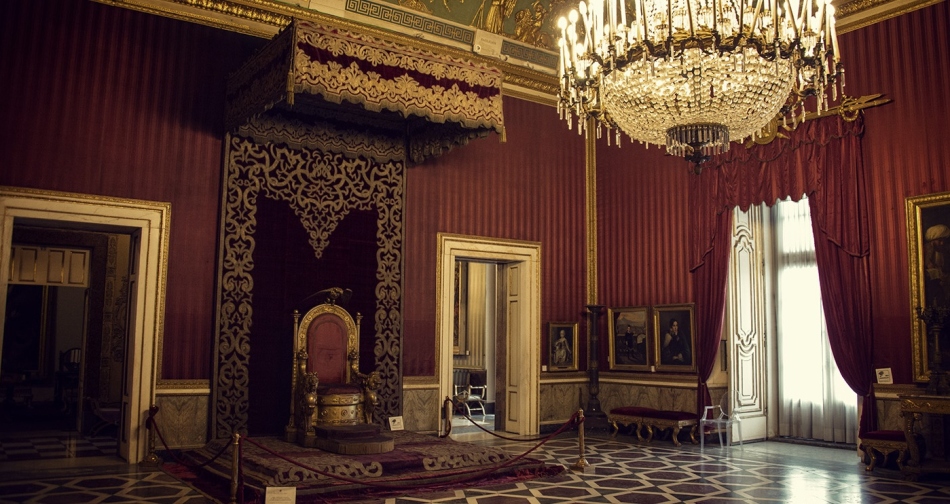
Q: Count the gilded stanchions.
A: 4